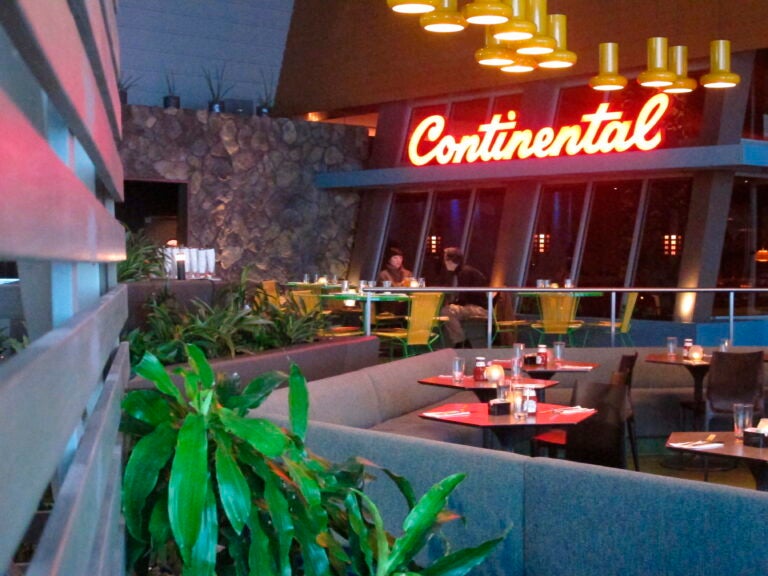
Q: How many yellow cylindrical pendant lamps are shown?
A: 12